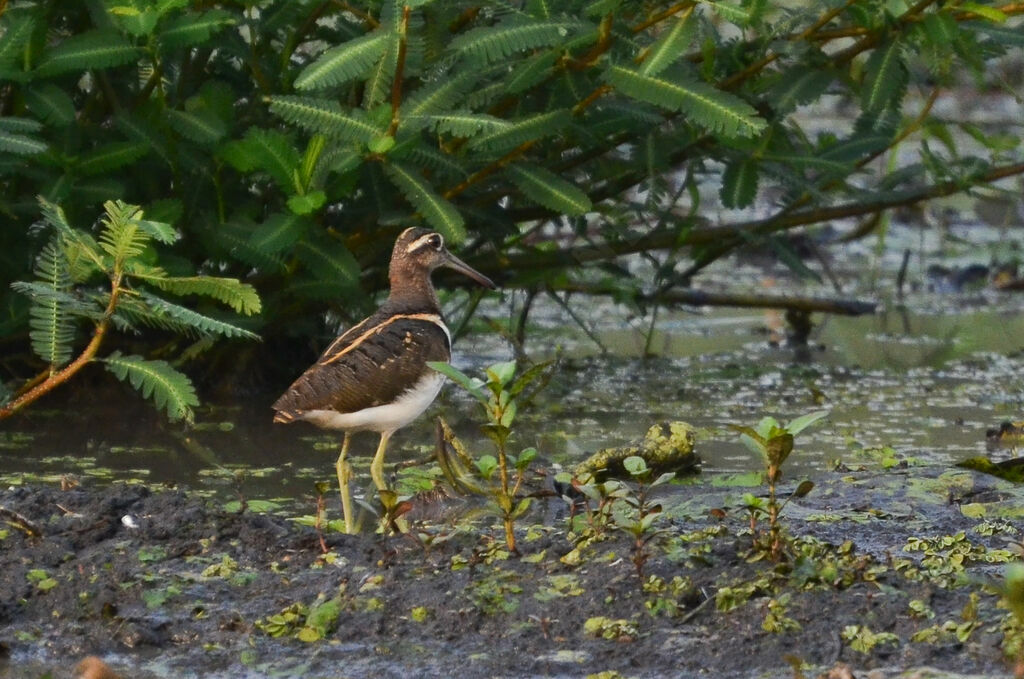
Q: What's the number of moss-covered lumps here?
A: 1